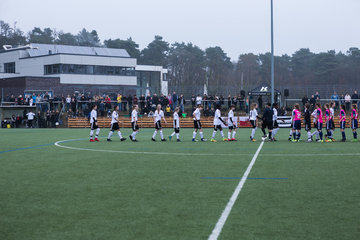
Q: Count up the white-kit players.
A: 13